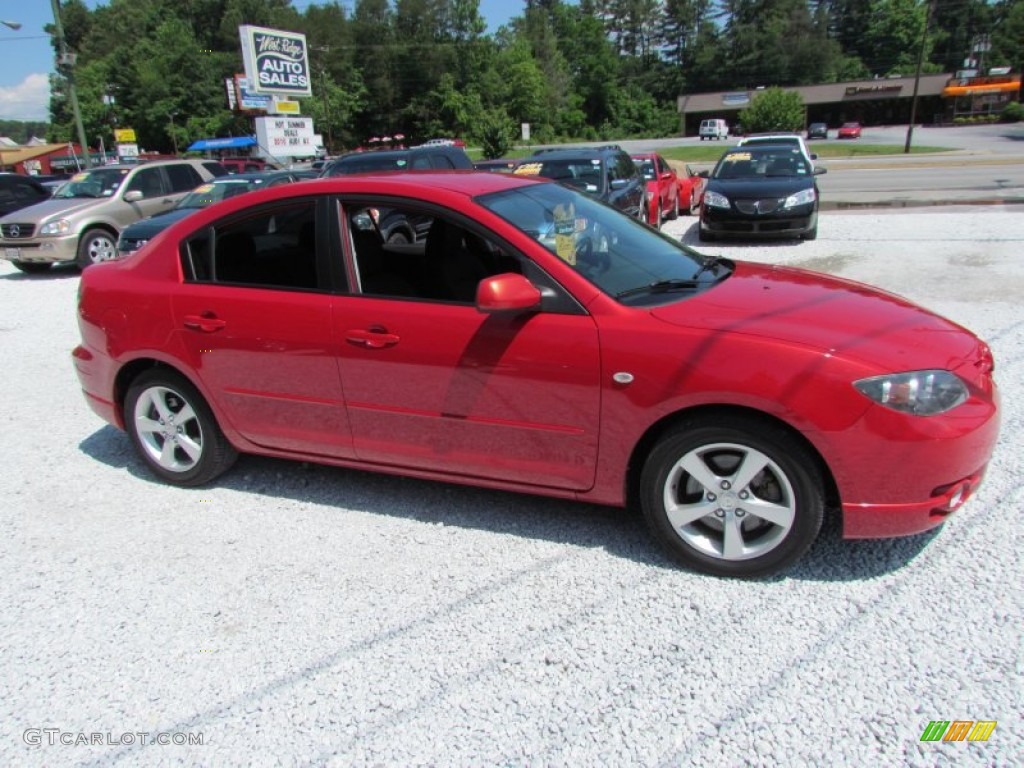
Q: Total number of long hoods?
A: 1